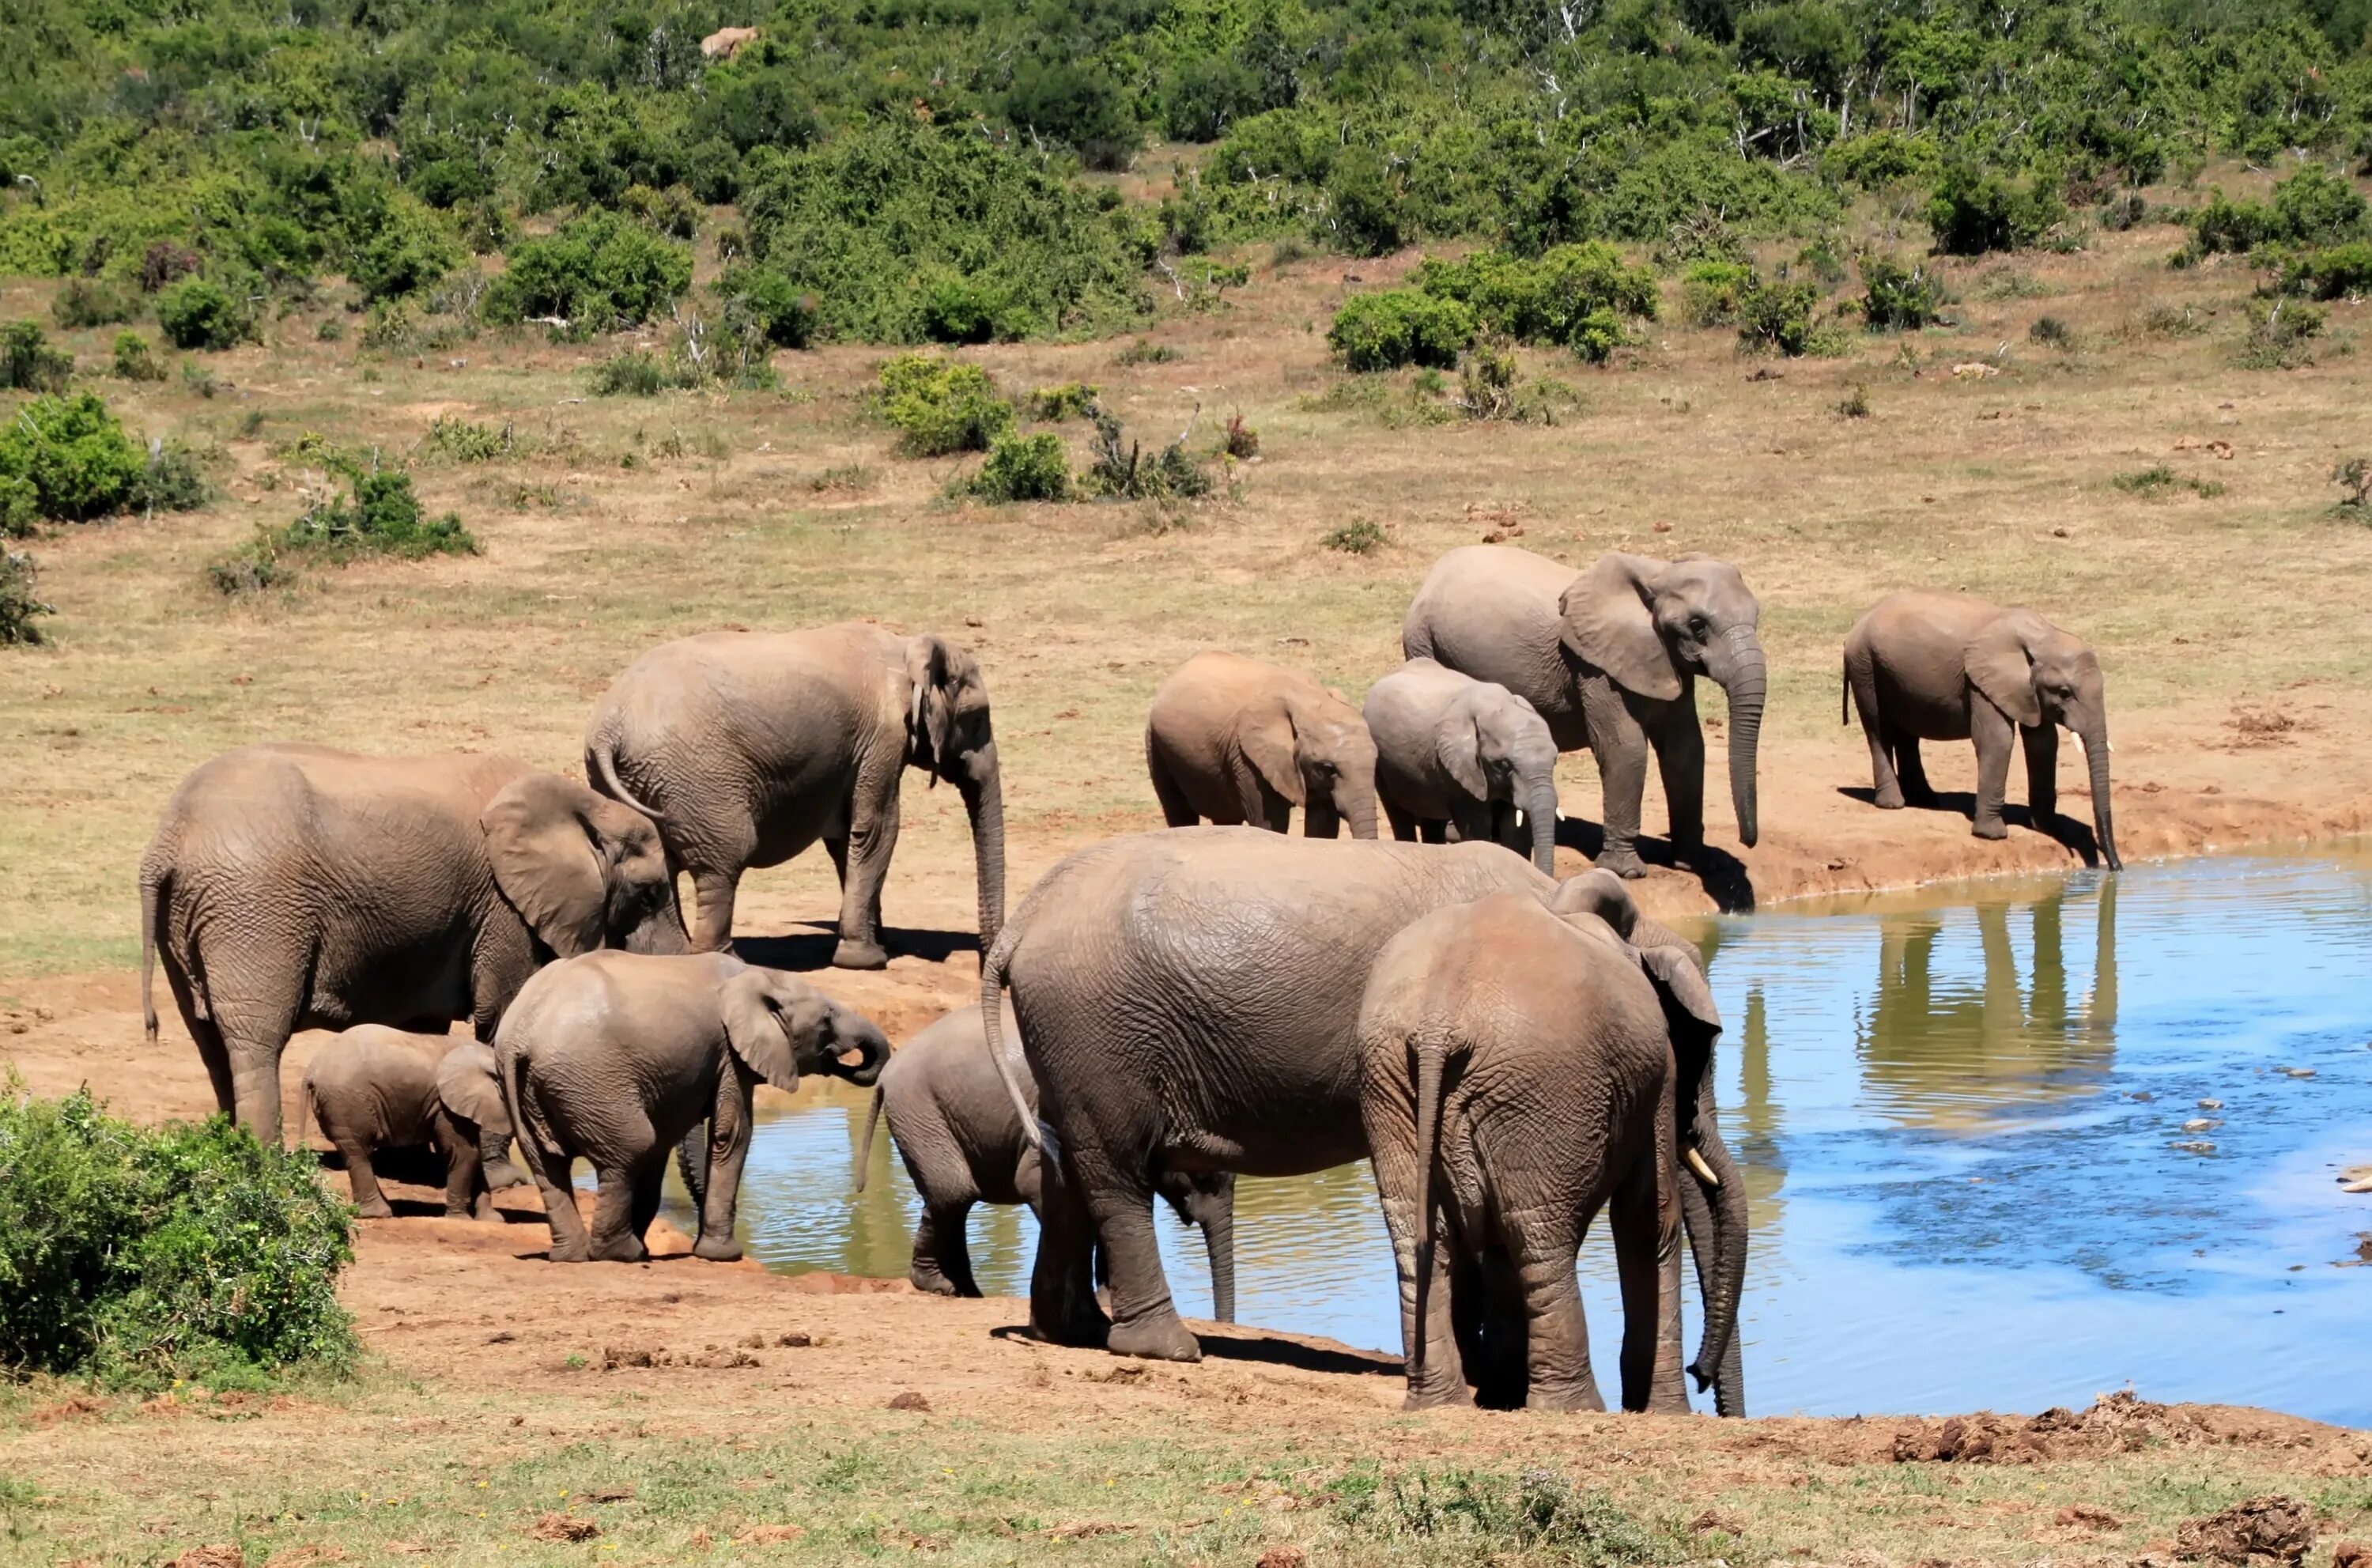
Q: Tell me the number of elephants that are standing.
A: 11